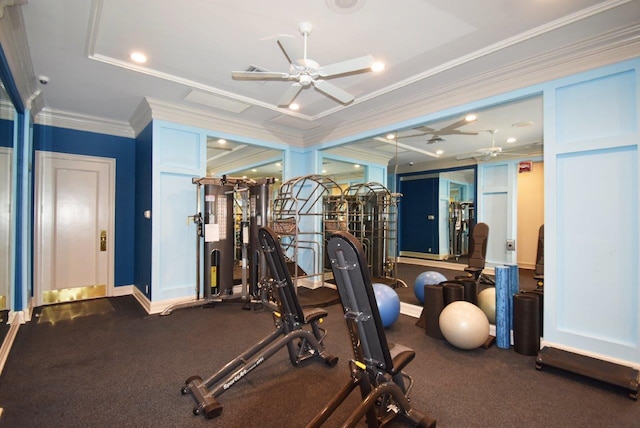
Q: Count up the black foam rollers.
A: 3